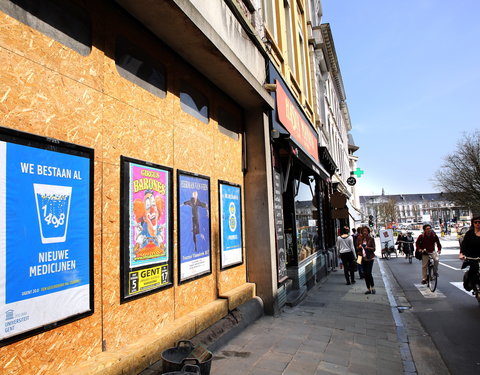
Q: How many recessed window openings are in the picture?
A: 4